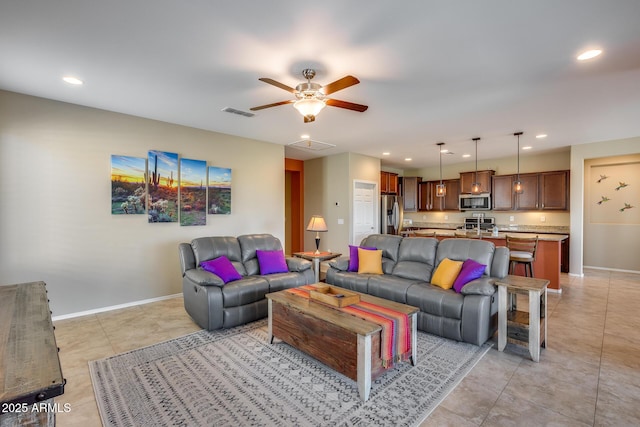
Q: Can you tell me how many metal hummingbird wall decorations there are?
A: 4